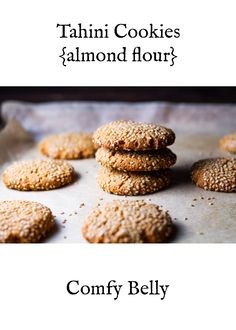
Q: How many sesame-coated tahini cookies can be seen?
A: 9